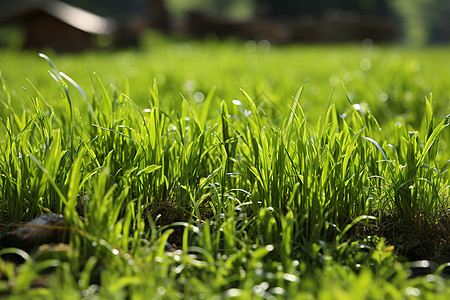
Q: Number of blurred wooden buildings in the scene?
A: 1